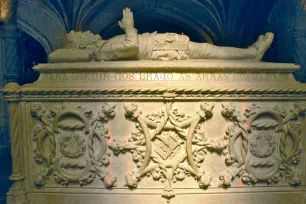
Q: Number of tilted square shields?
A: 1